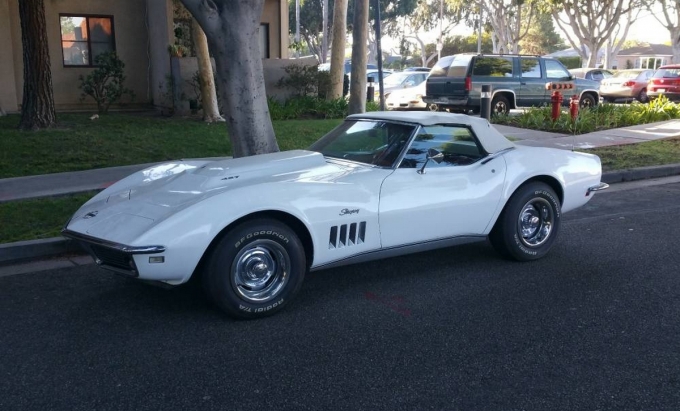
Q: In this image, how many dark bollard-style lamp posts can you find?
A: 2